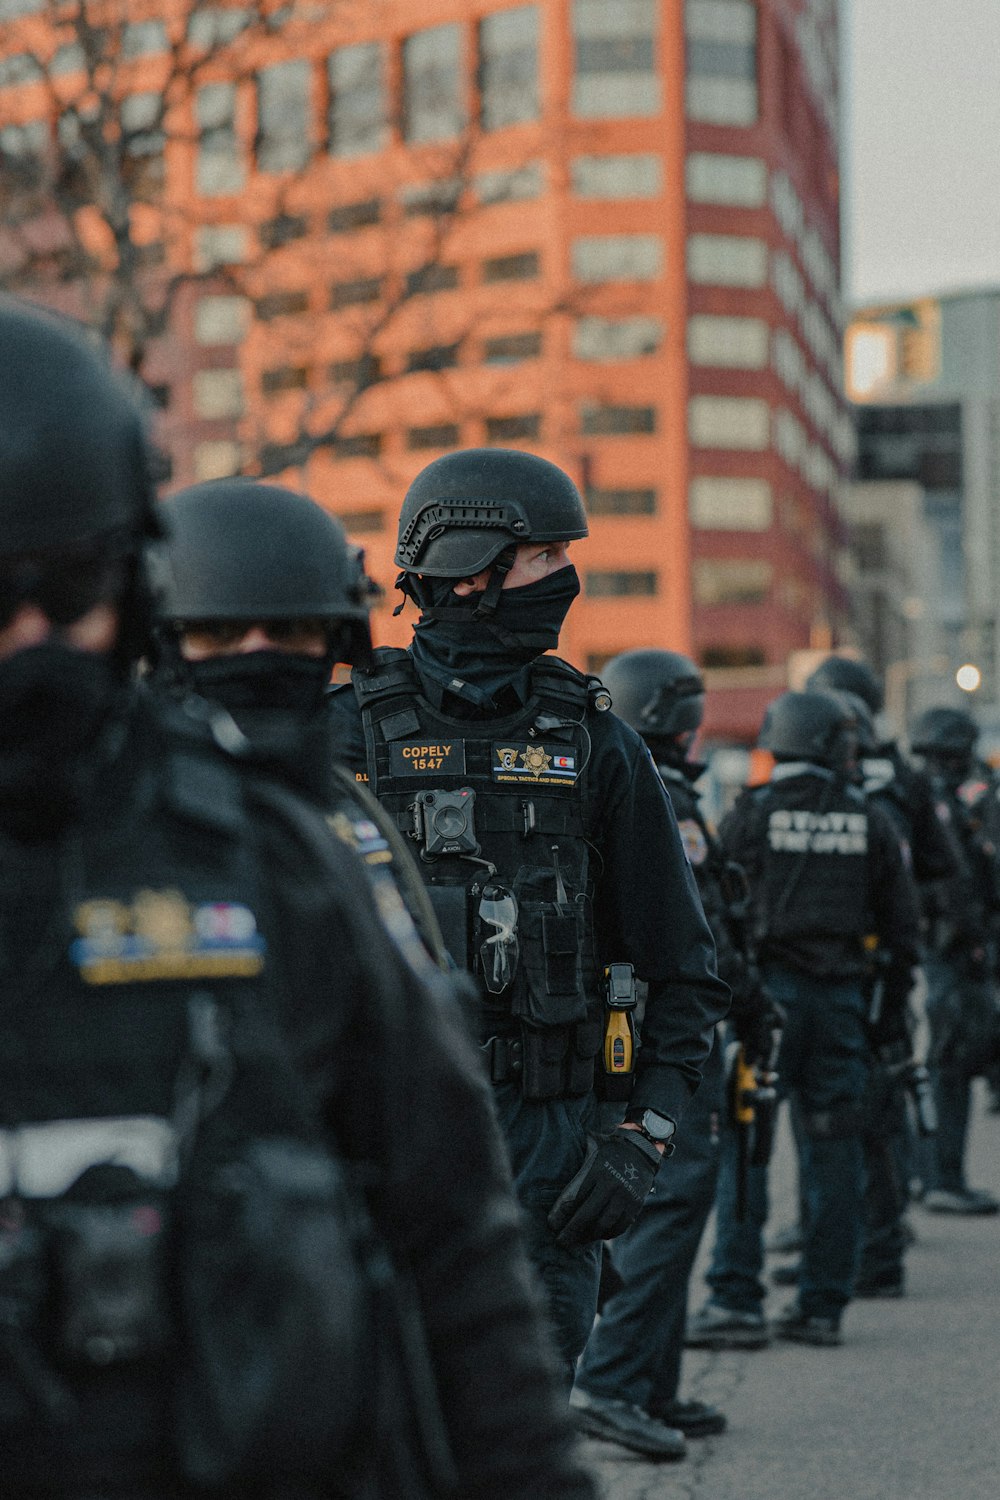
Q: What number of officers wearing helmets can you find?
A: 8